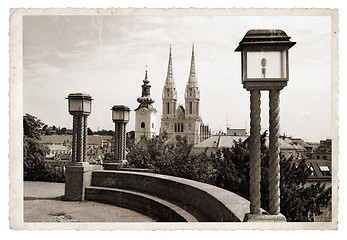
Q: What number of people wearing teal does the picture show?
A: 0